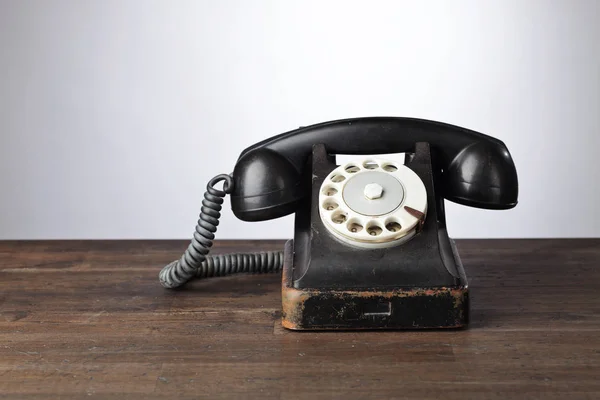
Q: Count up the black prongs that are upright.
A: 2